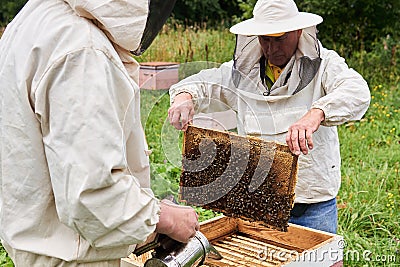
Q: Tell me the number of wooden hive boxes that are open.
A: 1